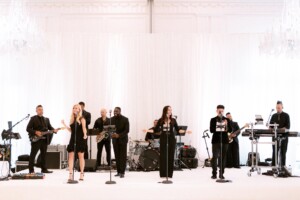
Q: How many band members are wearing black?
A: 10